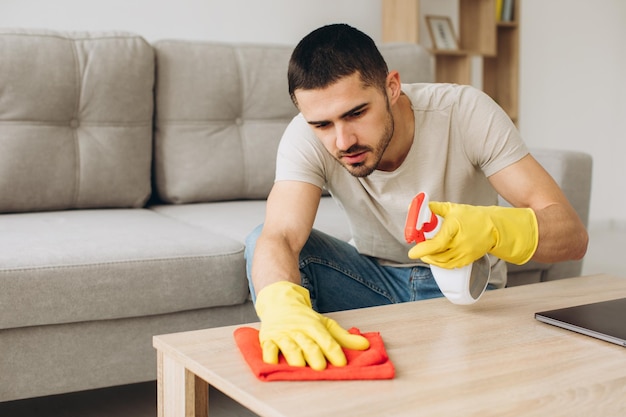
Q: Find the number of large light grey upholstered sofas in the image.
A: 1